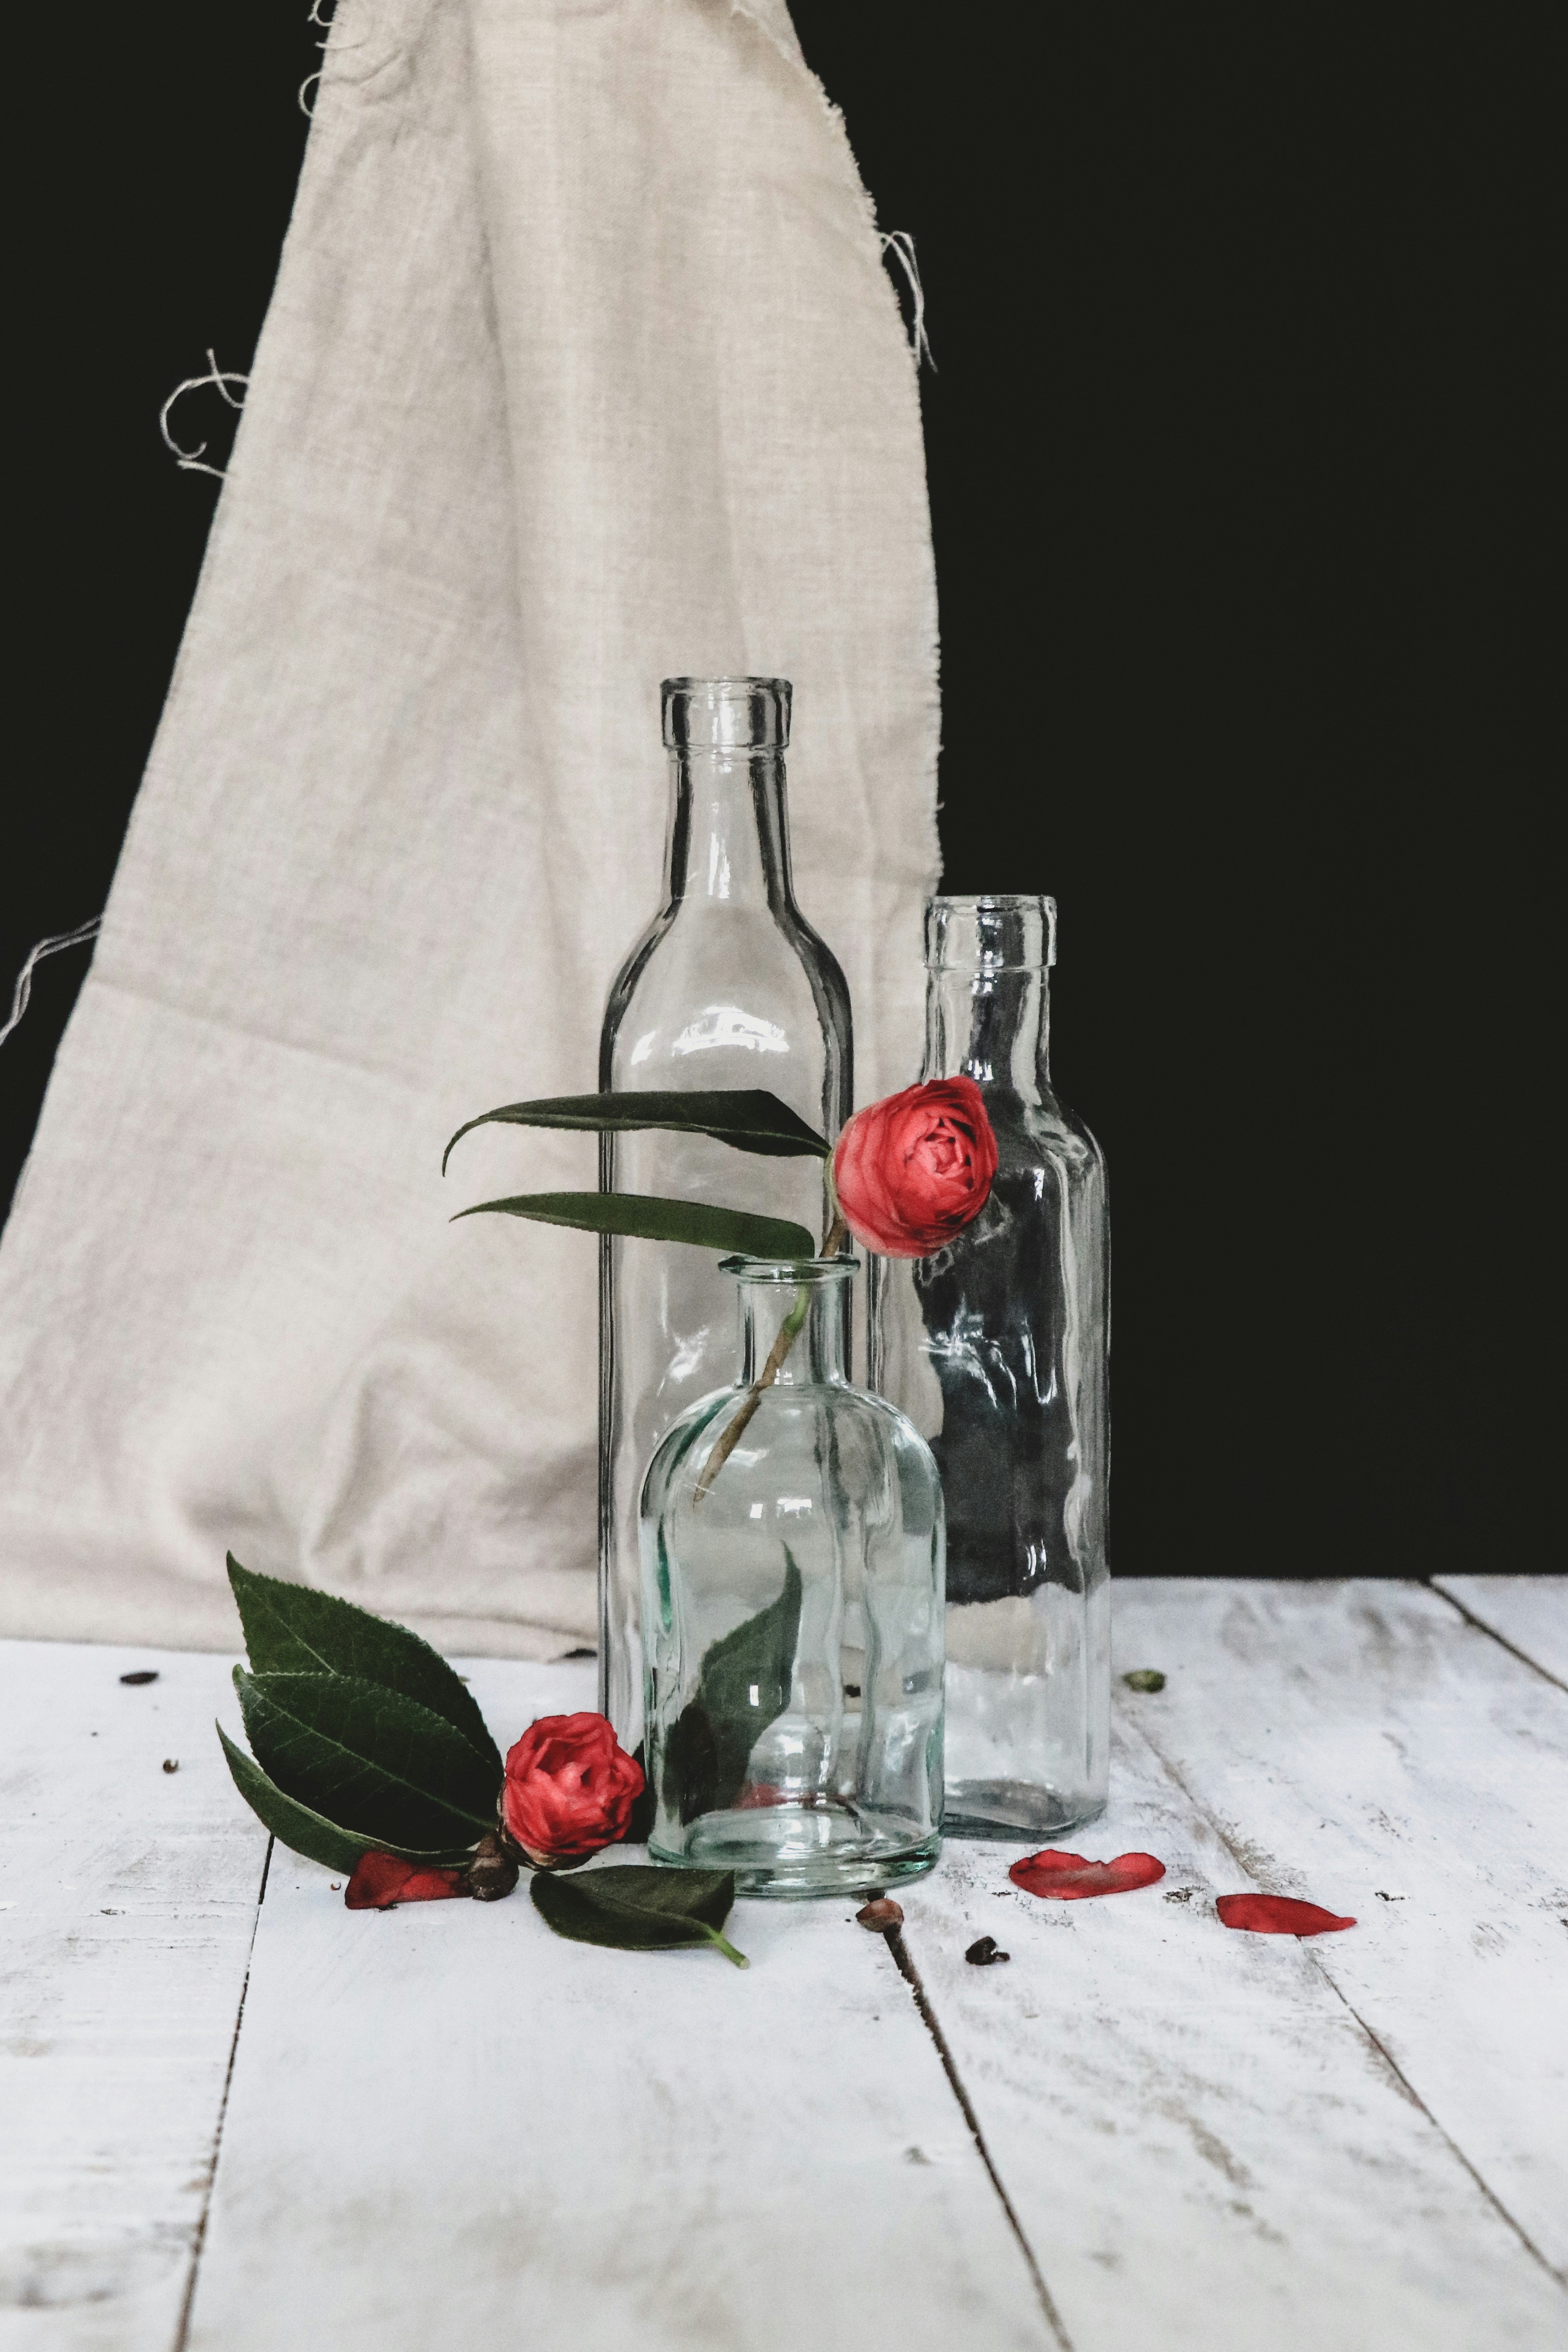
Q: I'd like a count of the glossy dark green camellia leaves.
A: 7